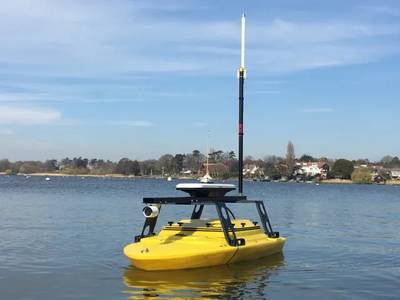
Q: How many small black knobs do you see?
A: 6